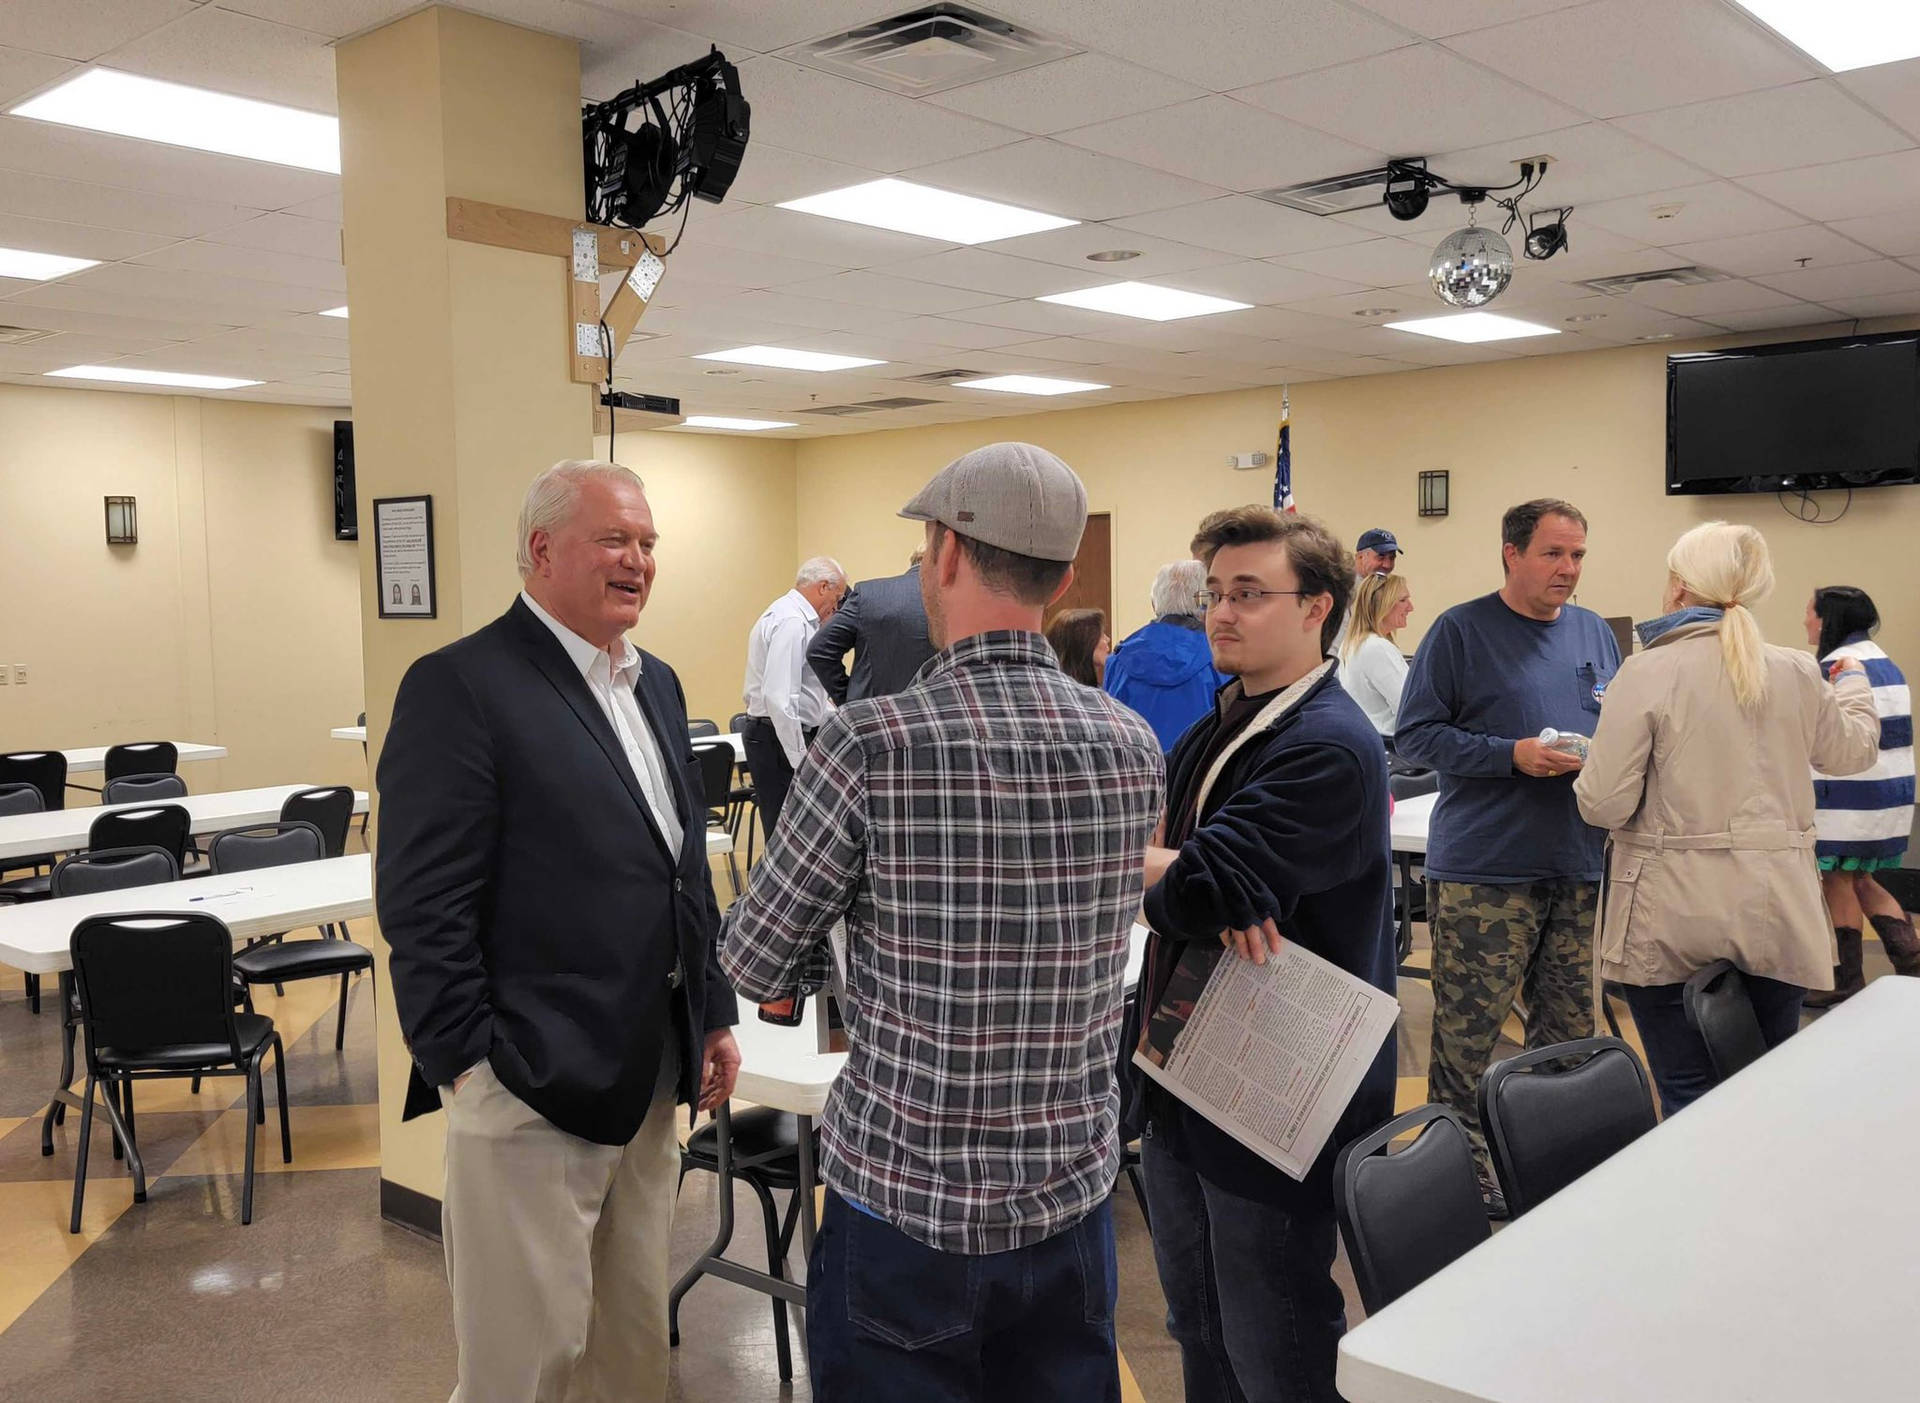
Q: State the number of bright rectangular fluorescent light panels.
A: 11